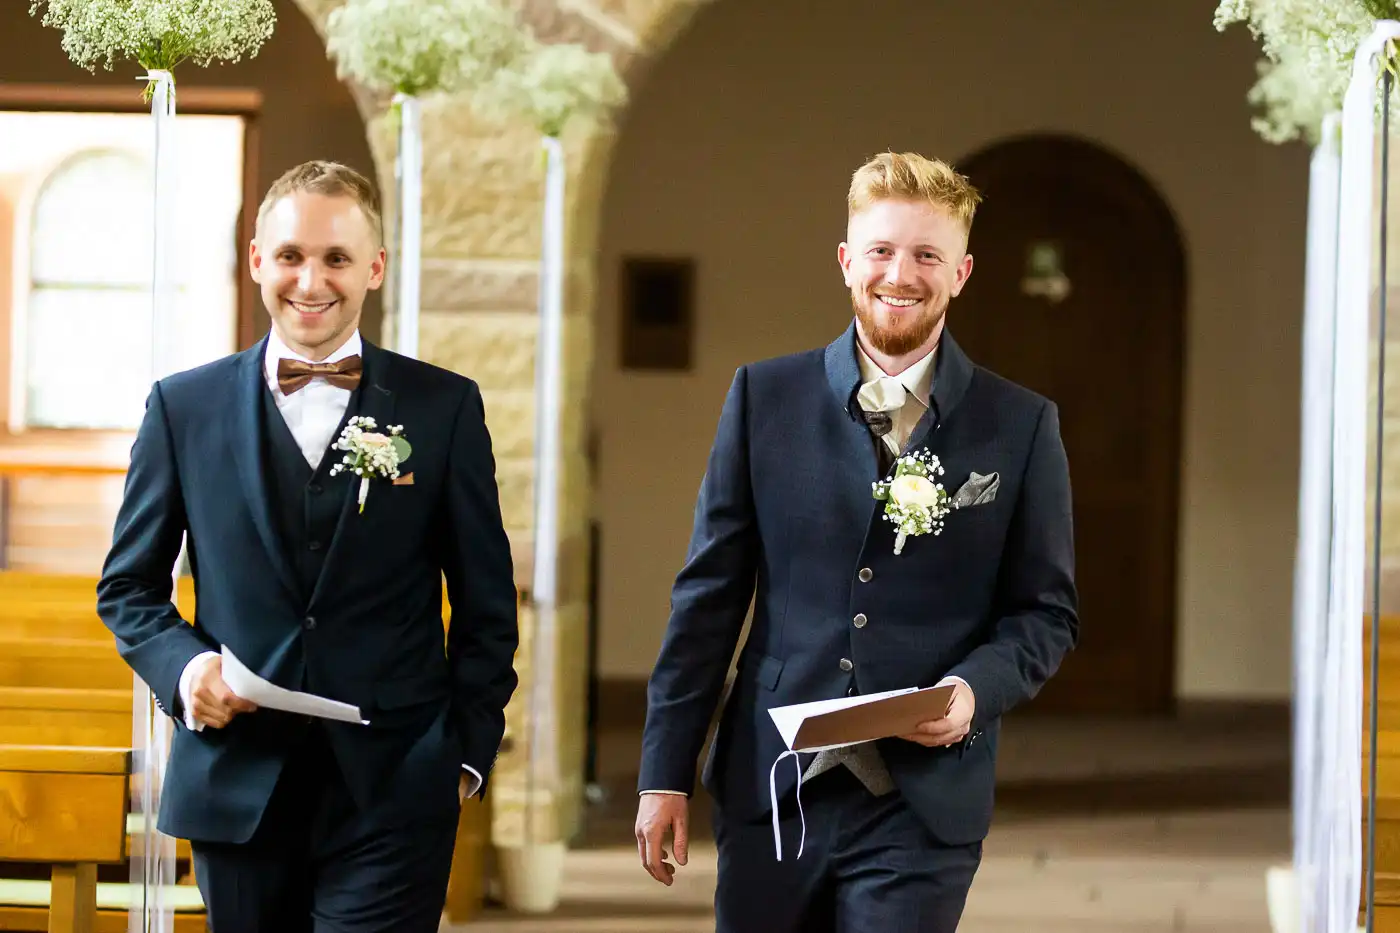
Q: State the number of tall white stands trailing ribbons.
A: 5